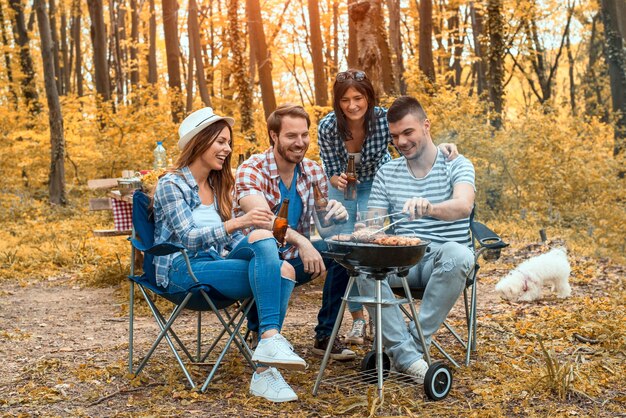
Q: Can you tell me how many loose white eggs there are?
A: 0